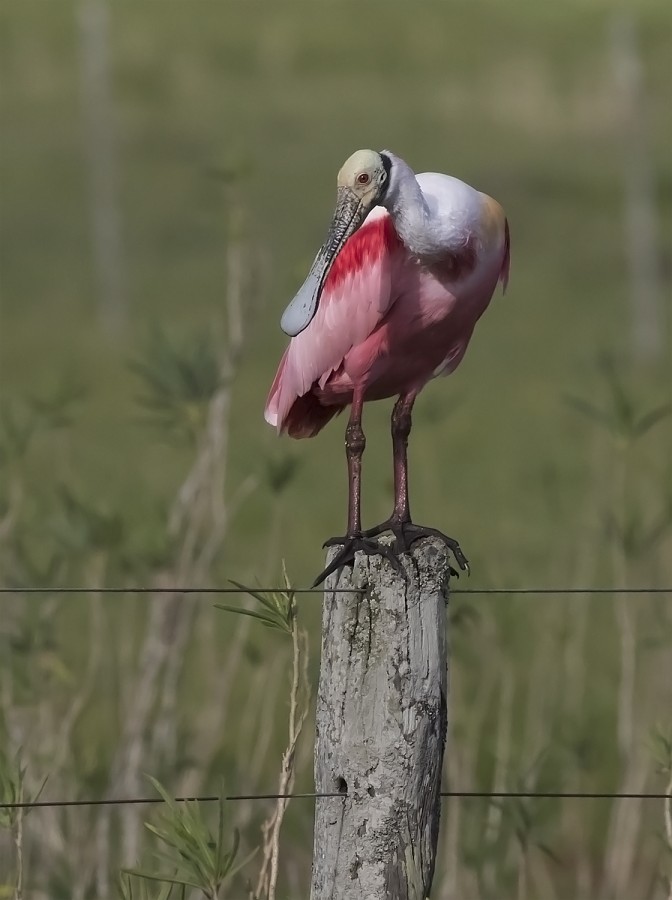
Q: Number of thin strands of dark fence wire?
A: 2